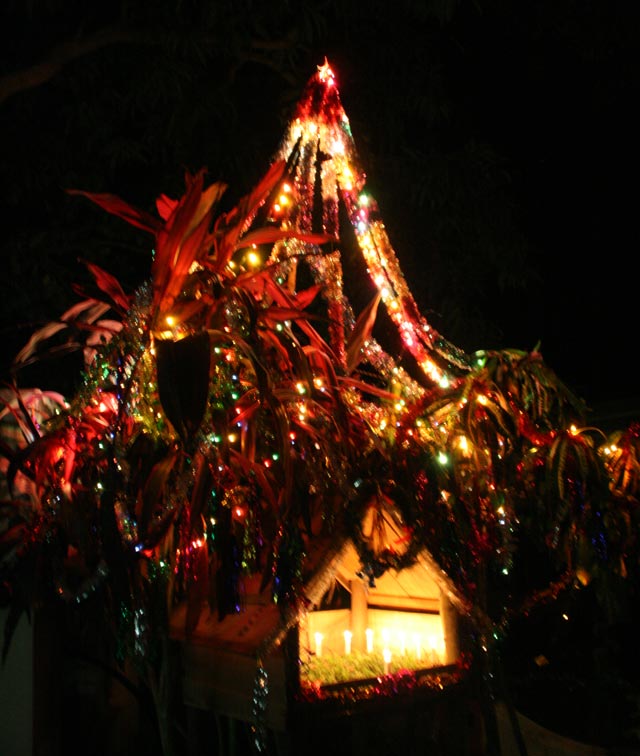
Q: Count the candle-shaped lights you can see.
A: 8